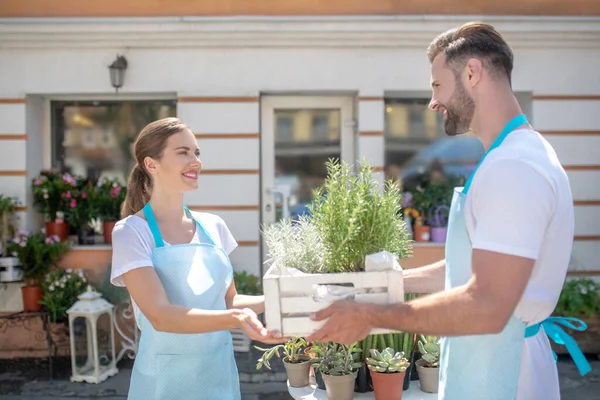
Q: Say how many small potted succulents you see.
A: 4